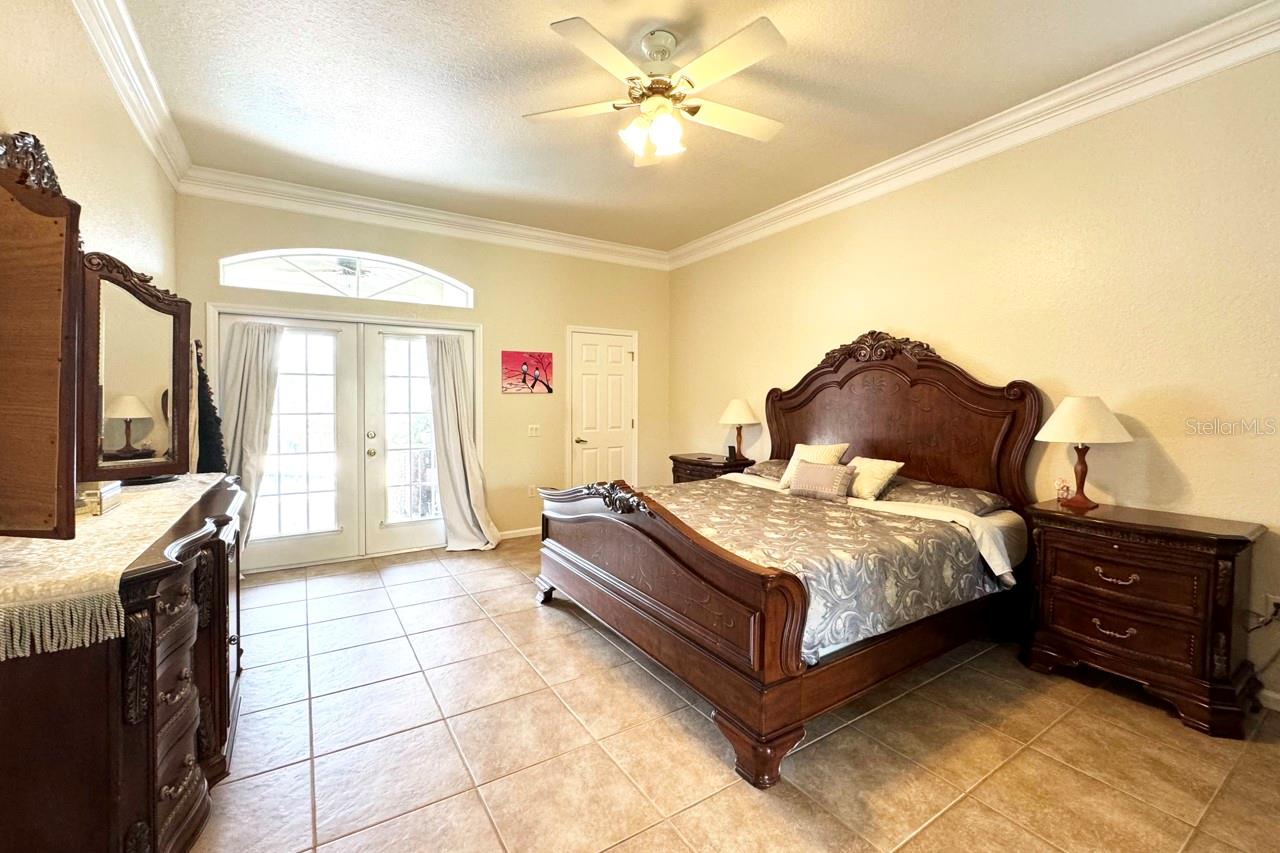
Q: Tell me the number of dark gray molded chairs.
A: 0